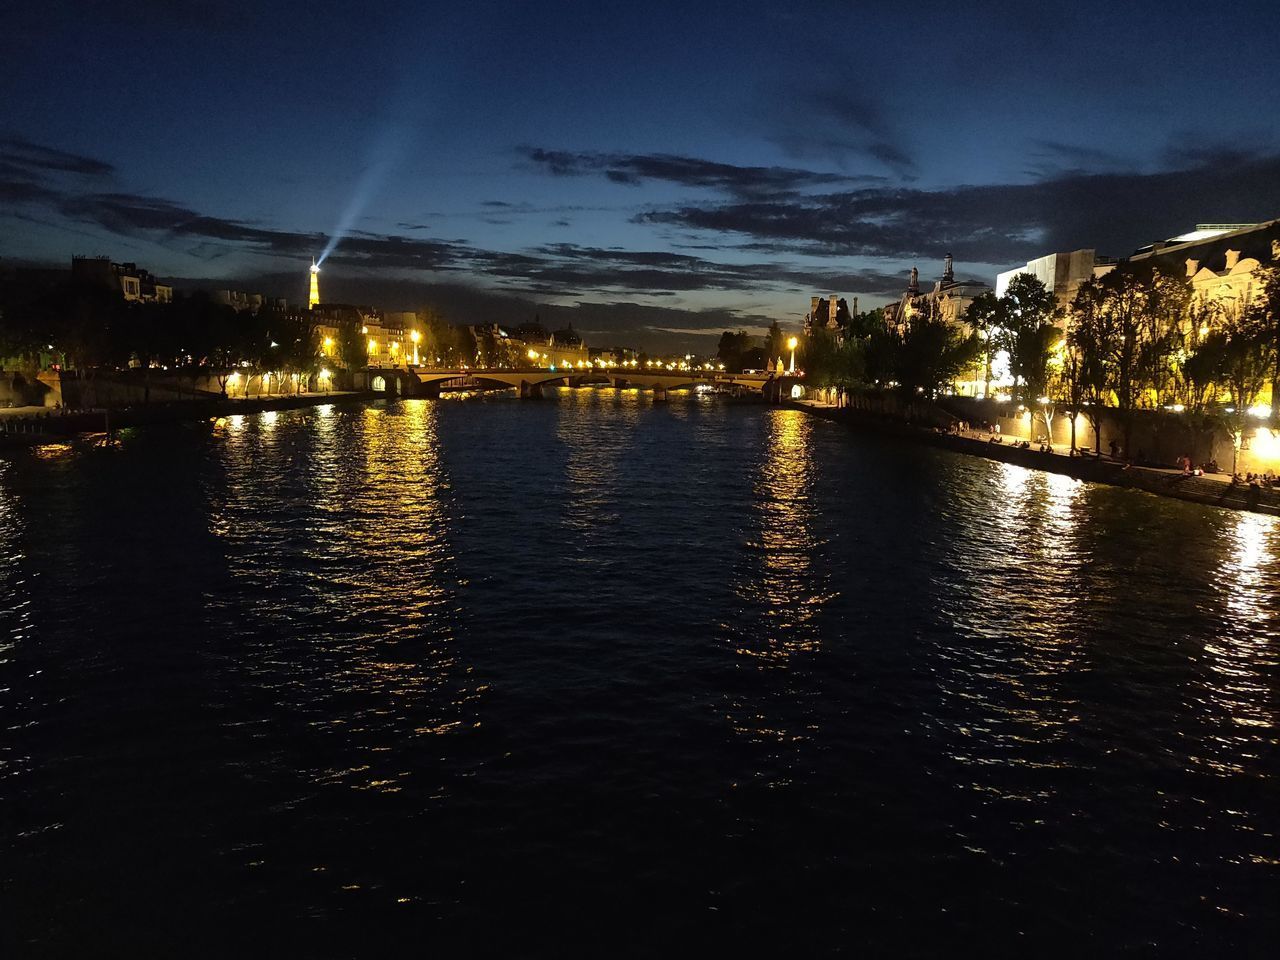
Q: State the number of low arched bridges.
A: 1